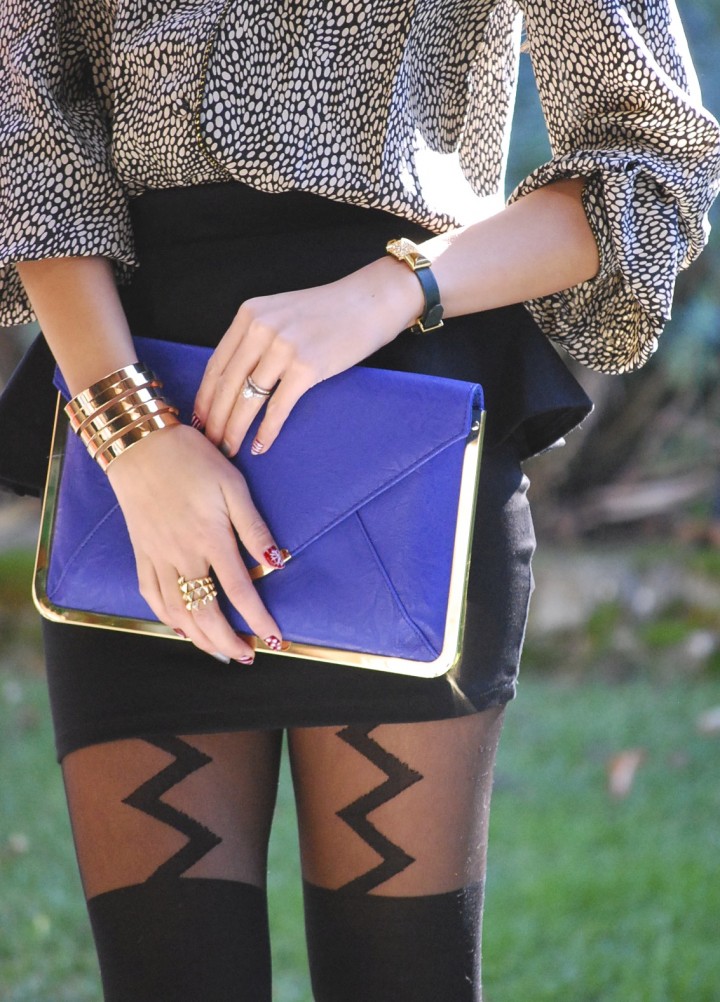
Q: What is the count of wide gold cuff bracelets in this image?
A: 1